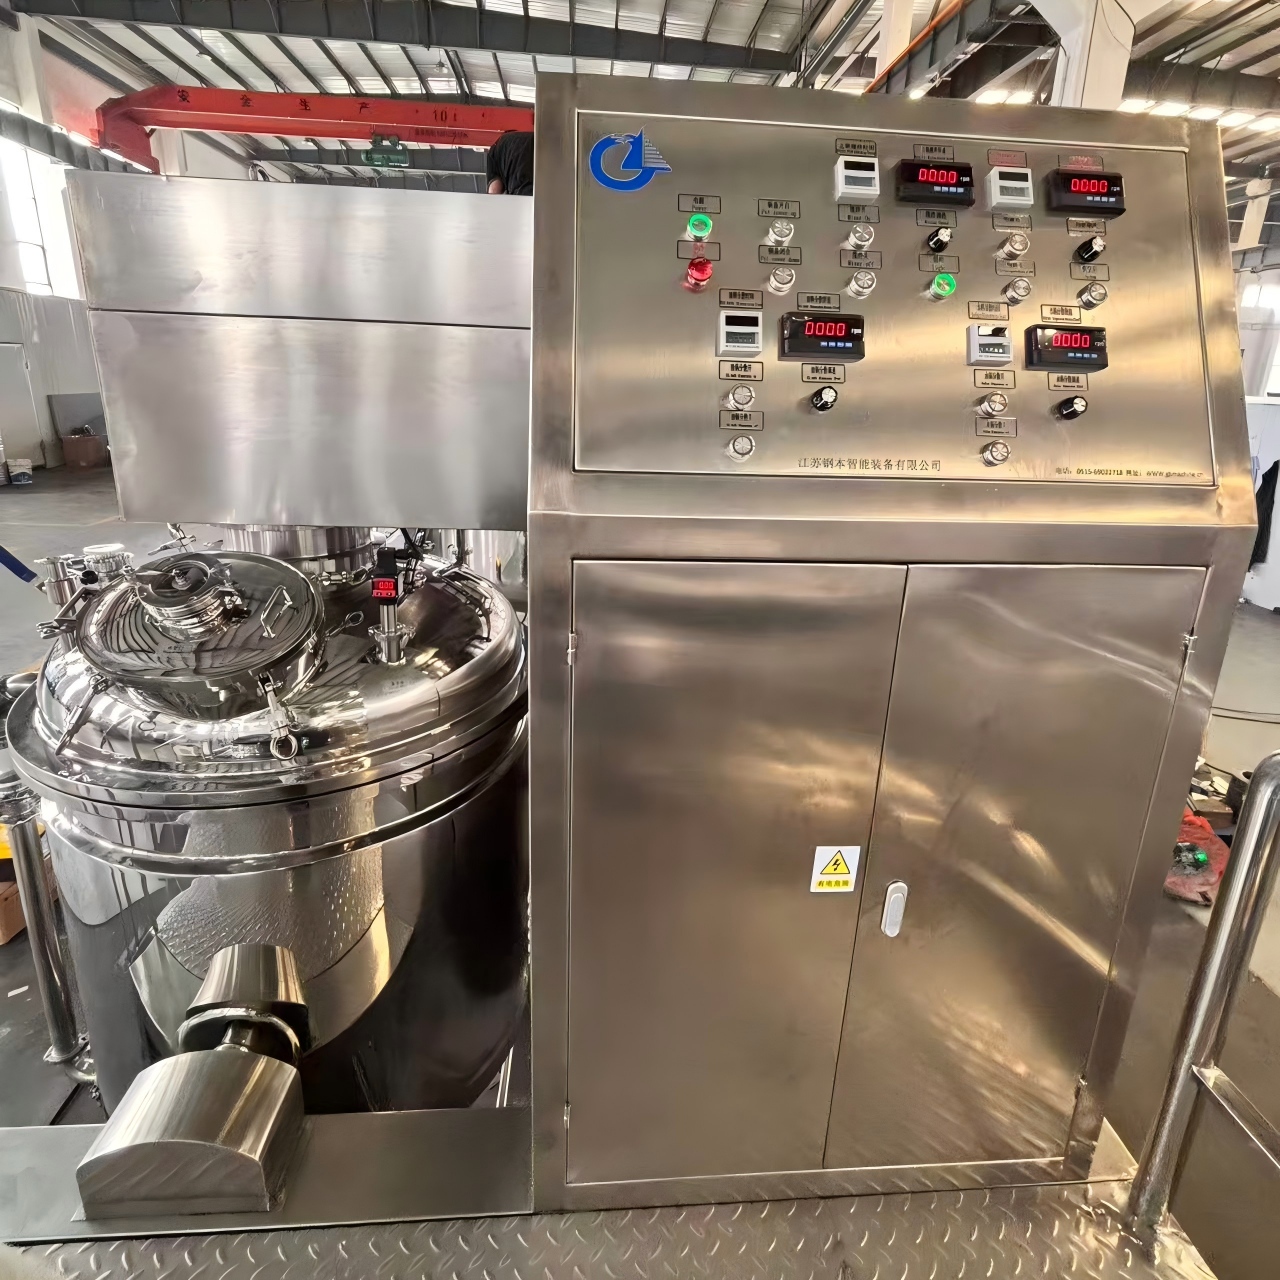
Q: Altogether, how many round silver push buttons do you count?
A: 11